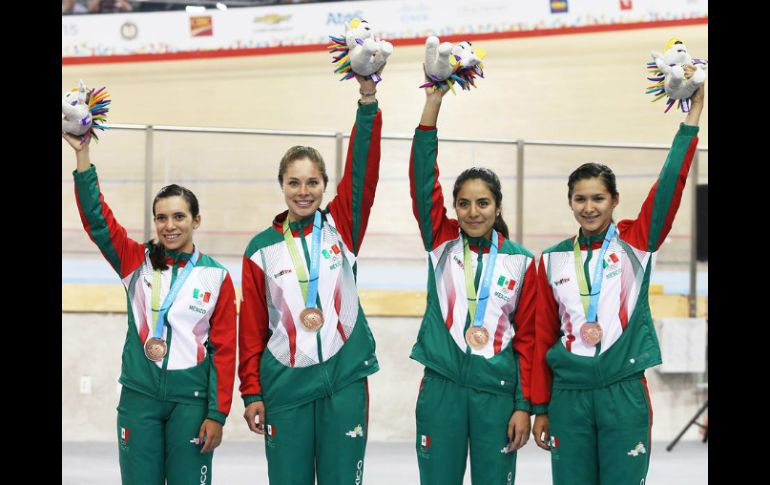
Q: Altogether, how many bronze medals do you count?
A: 4